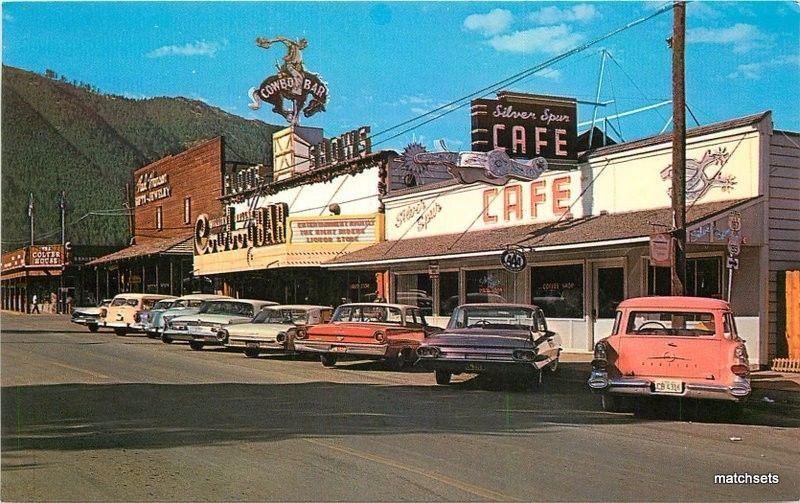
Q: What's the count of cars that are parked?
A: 9